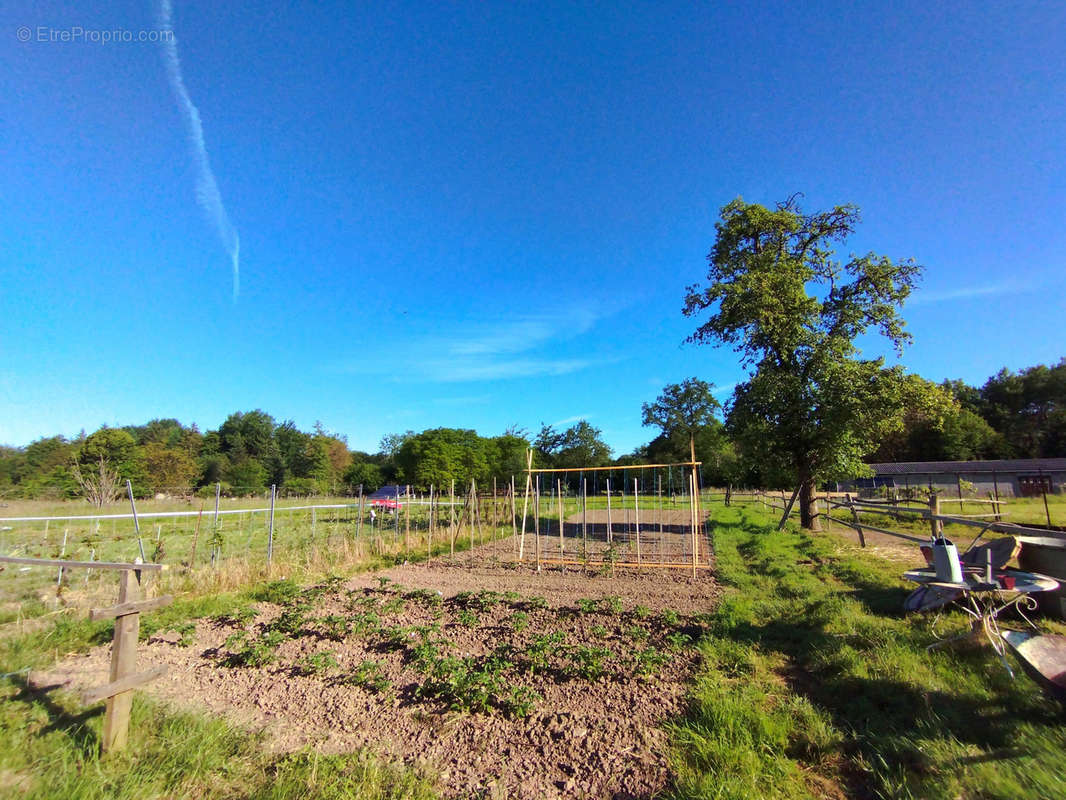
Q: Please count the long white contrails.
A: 1